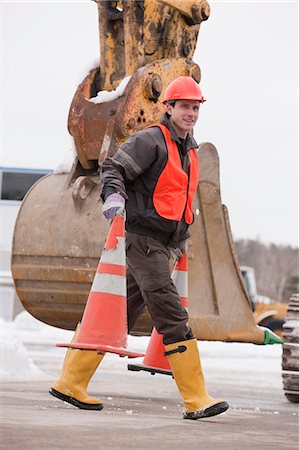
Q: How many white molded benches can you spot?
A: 0